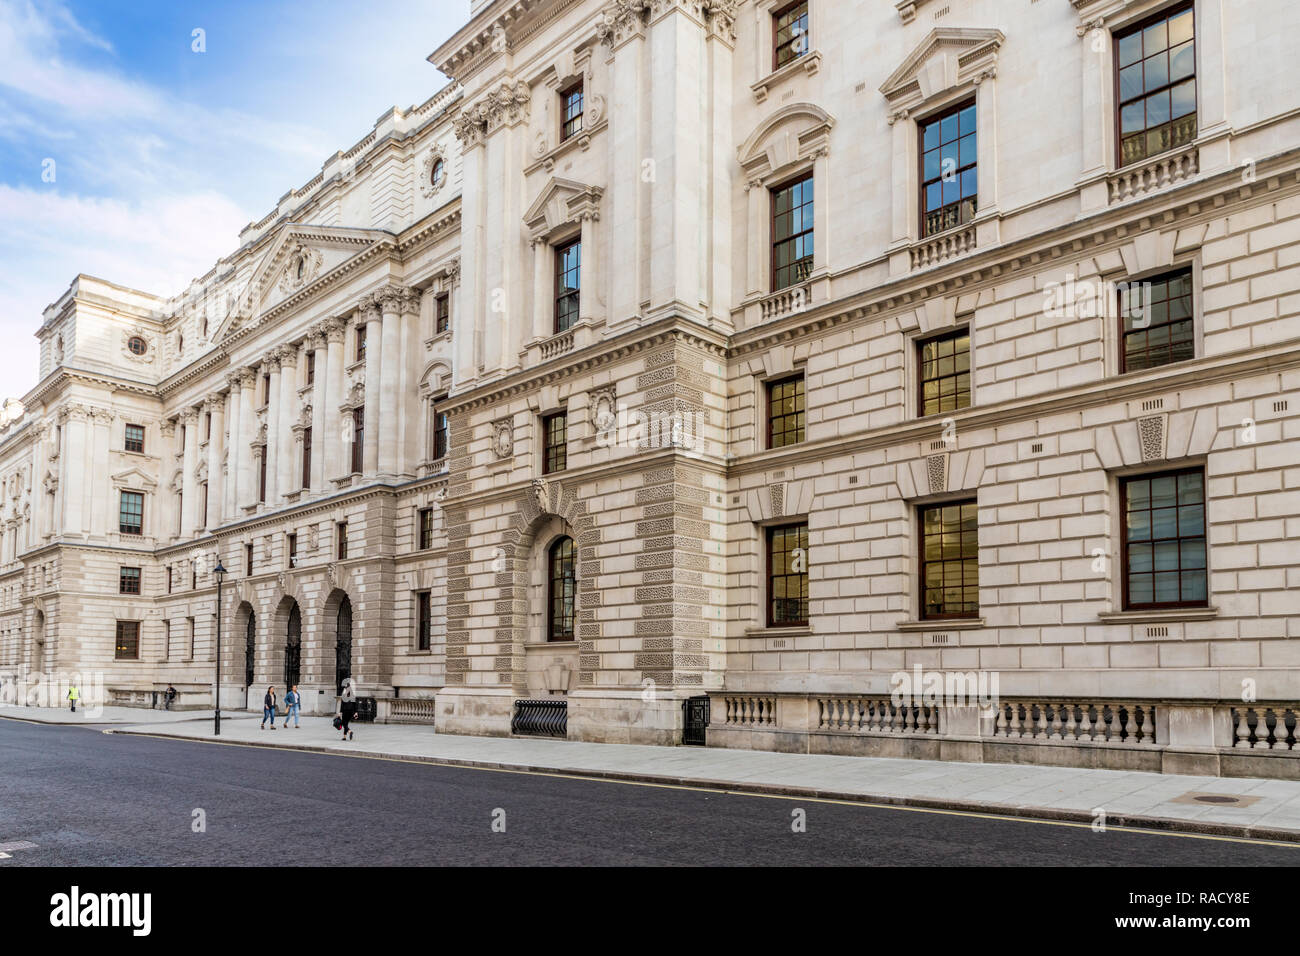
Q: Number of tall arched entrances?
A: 3